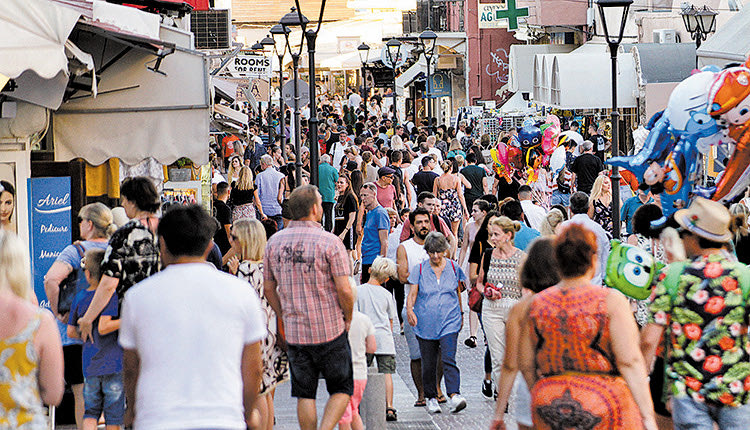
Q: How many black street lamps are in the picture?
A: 10